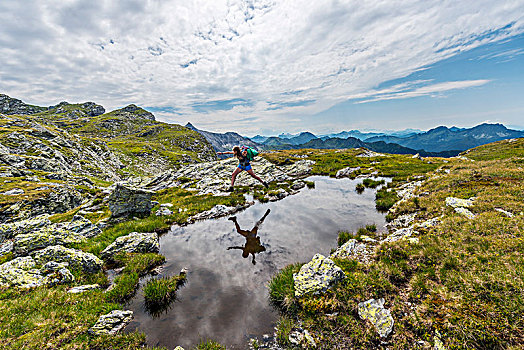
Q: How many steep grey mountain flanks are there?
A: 1